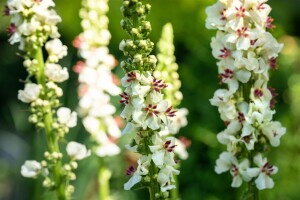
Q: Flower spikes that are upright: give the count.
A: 5